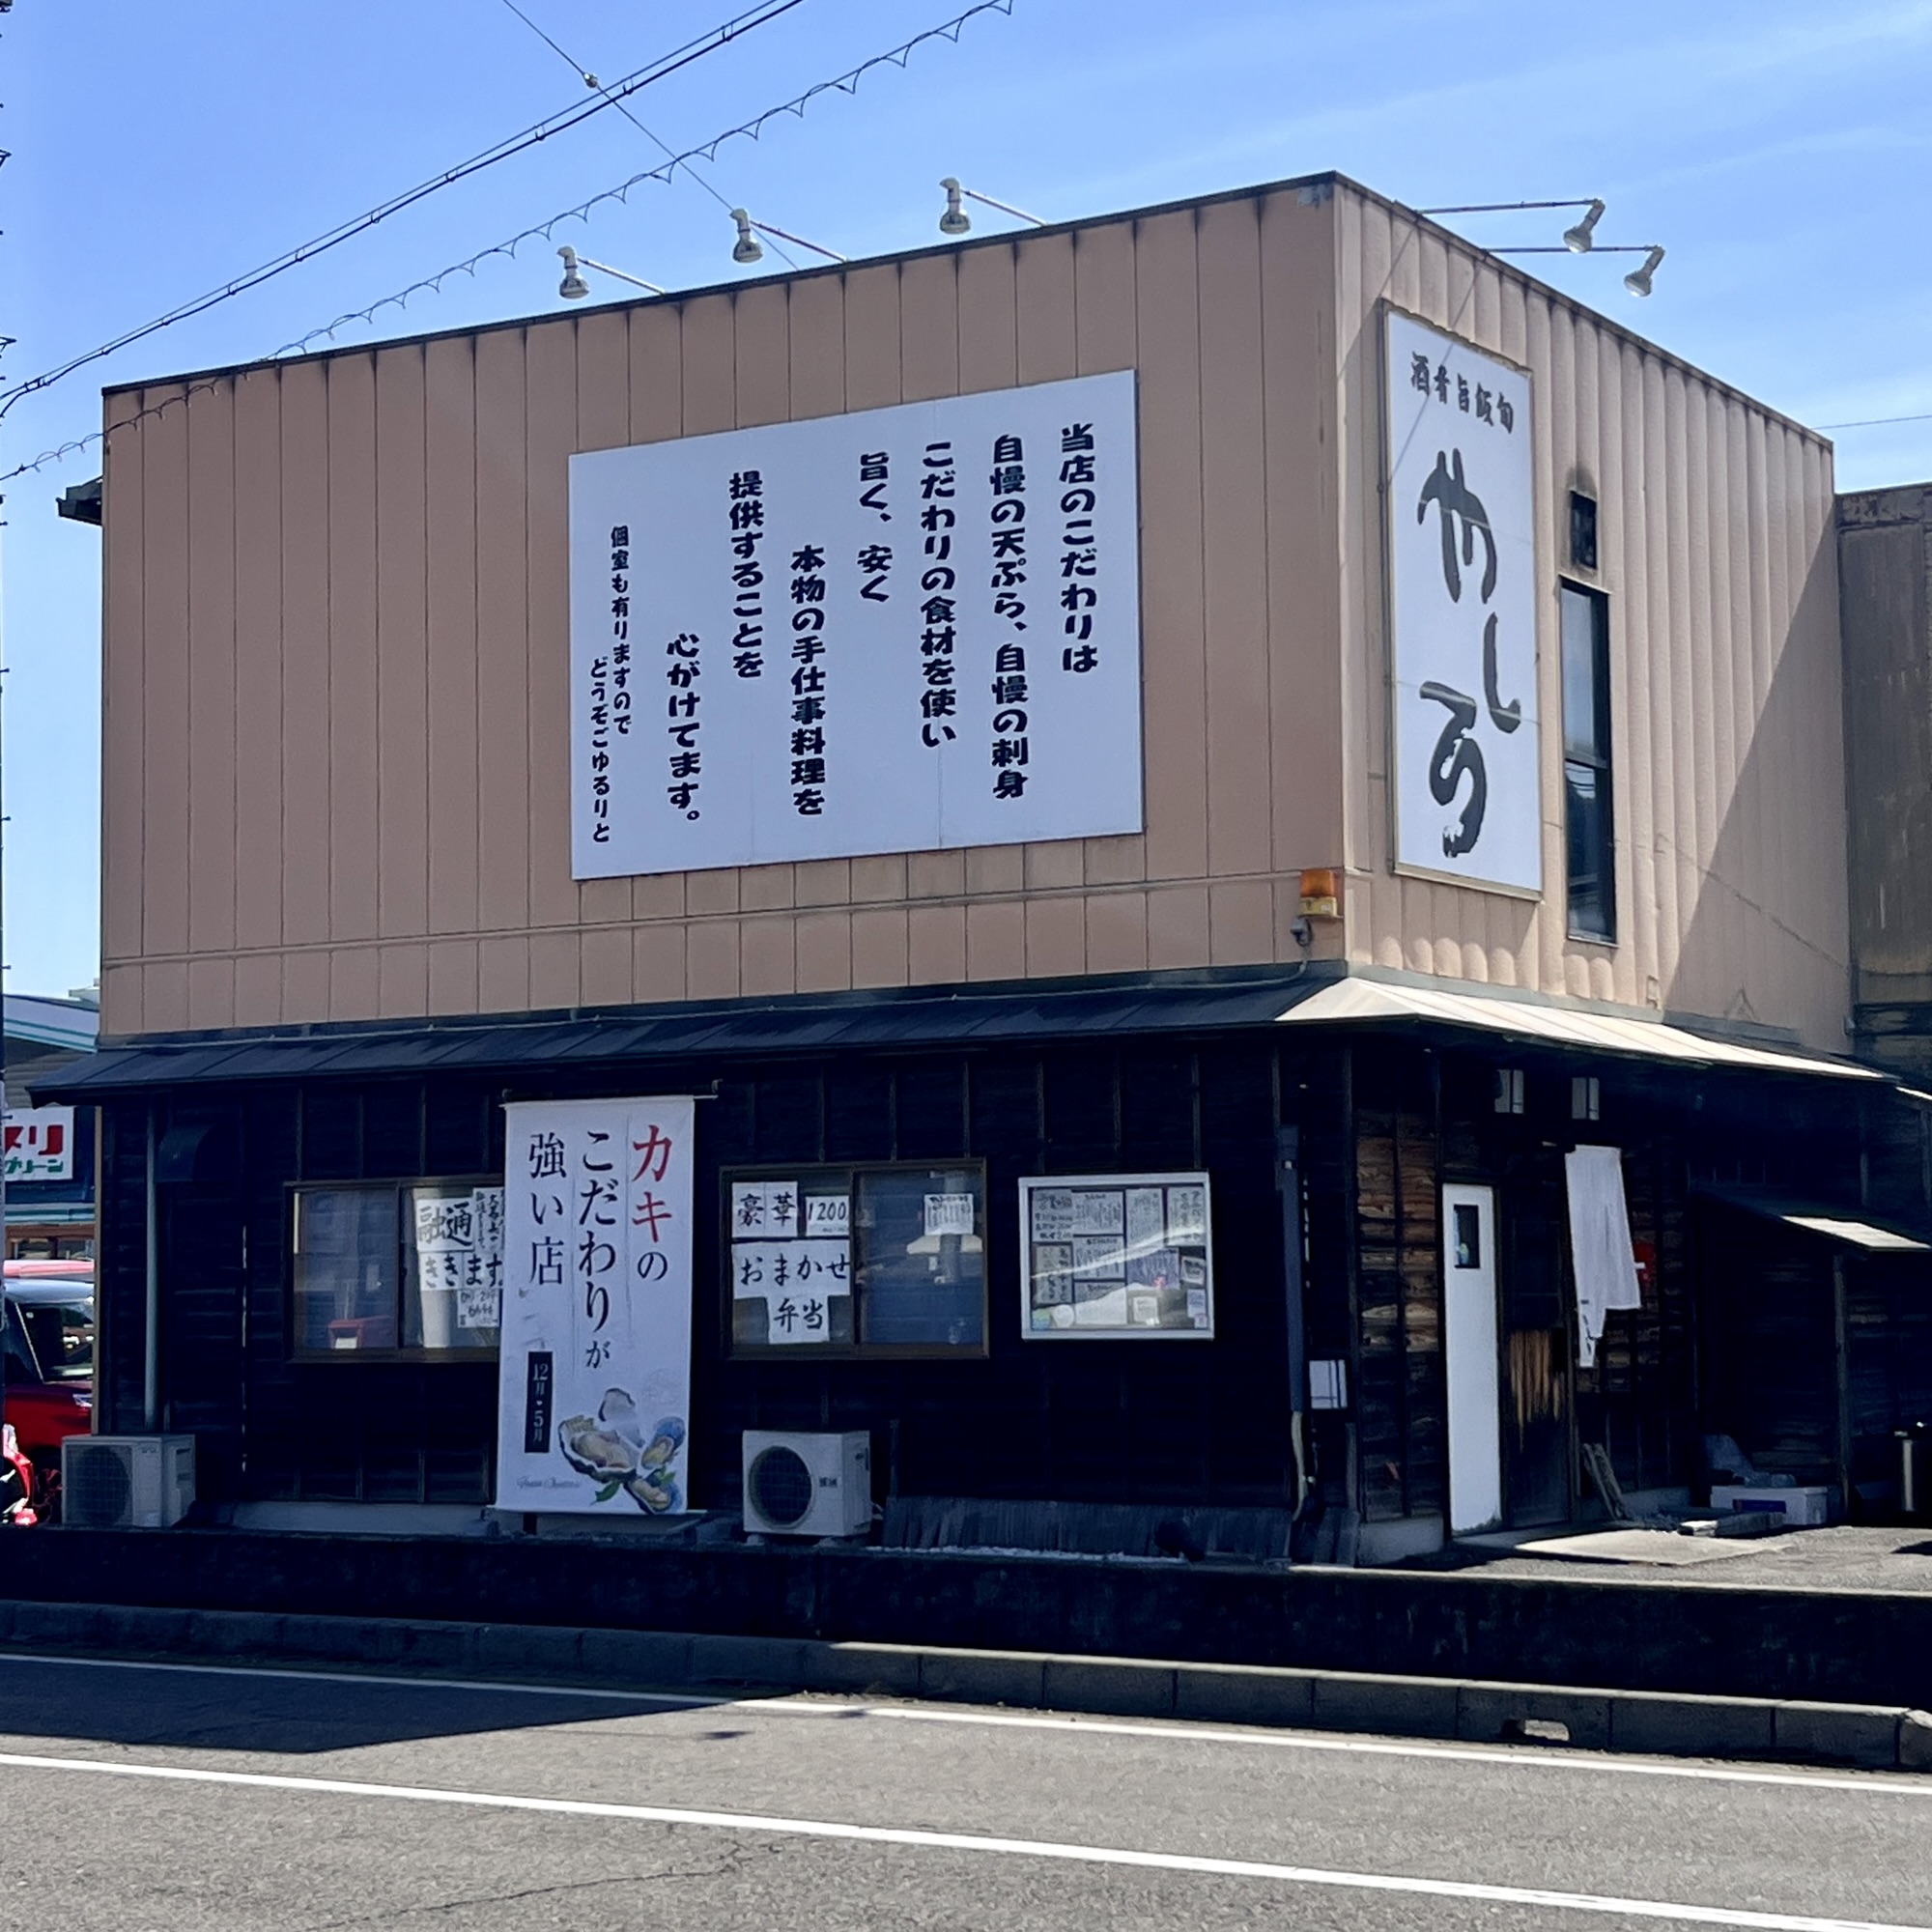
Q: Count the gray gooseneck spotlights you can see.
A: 5